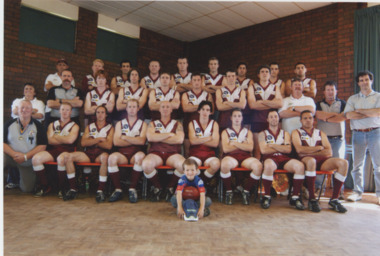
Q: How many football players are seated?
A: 8